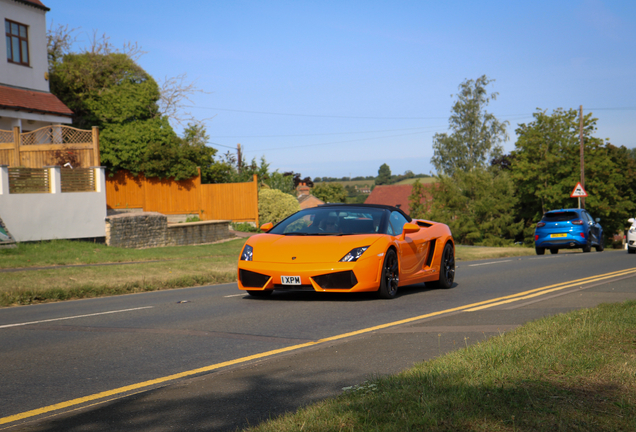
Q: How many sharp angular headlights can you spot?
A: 2